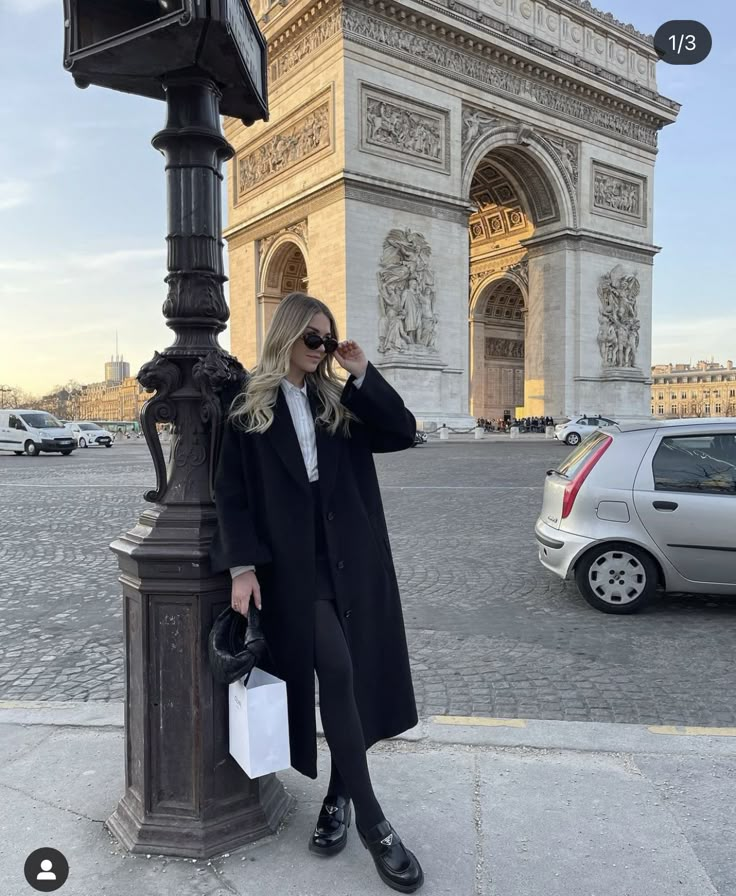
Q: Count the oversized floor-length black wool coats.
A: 1